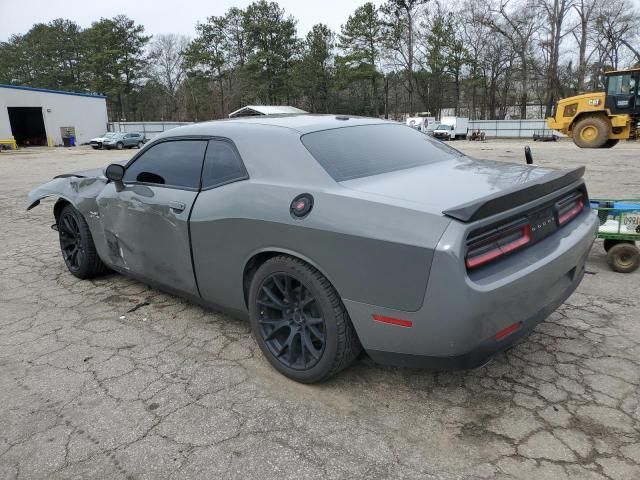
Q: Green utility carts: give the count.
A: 1